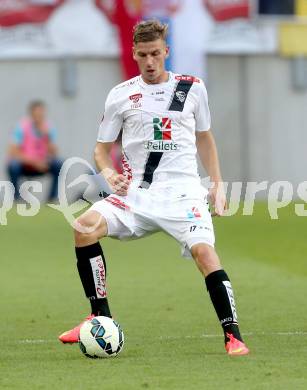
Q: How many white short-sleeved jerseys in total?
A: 1